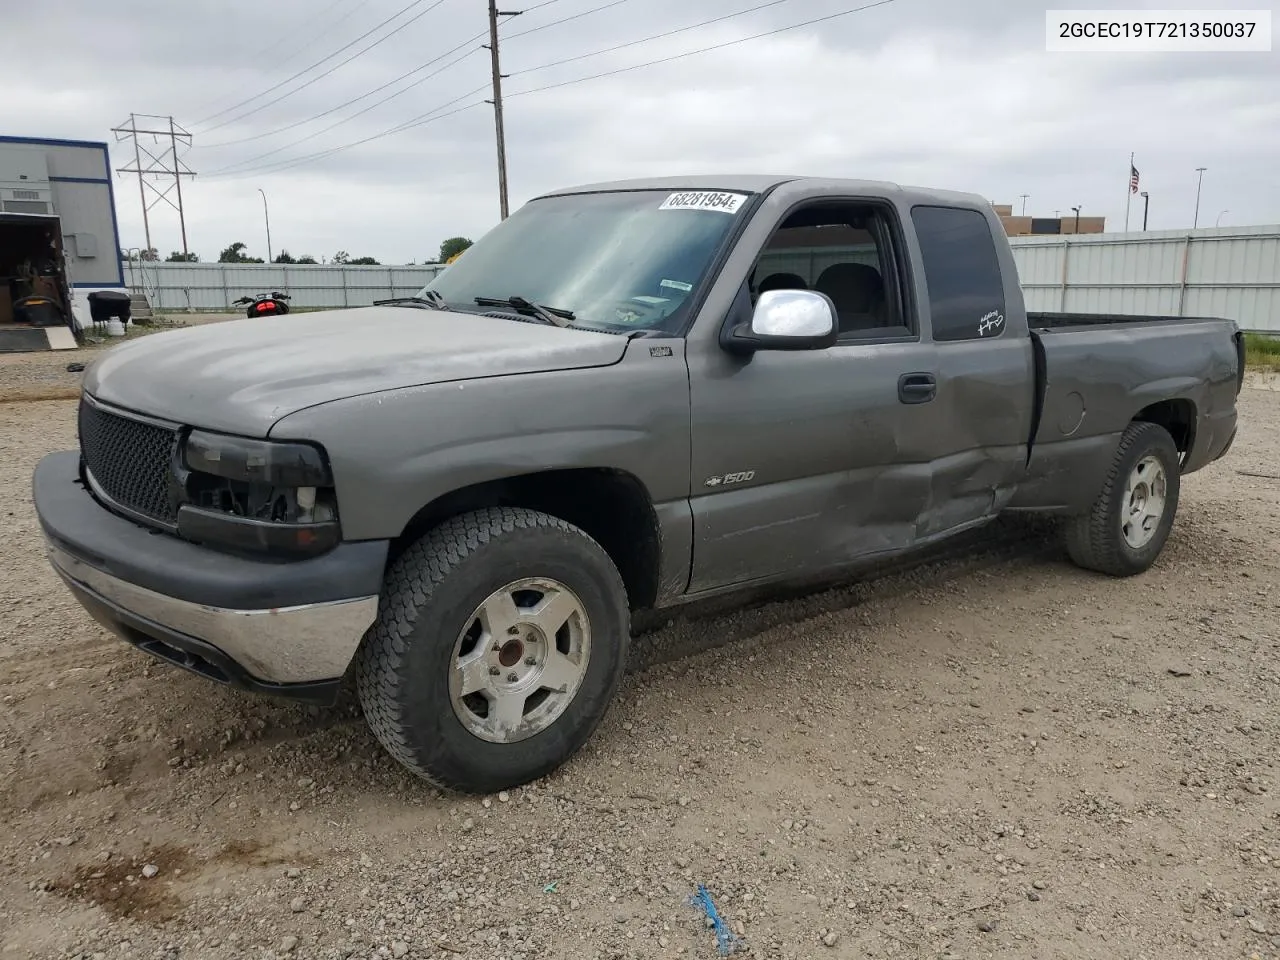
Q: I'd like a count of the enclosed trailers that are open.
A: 1